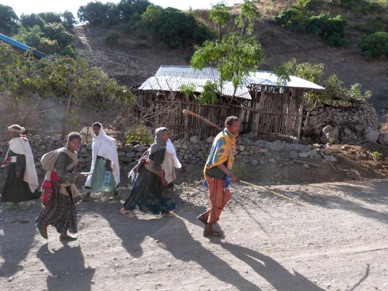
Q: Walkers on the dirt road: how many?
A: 5